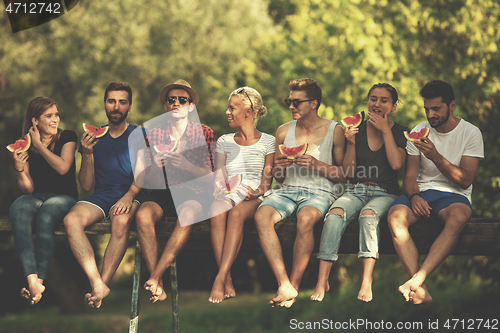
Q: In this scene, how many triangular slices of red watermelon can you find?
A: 7